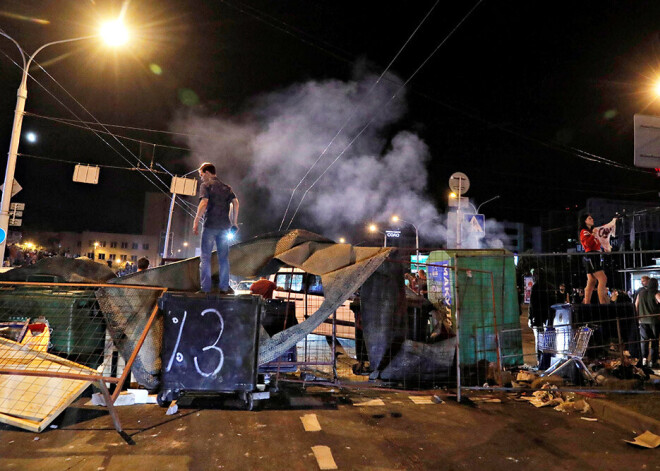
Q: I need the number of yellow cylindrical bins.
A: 0